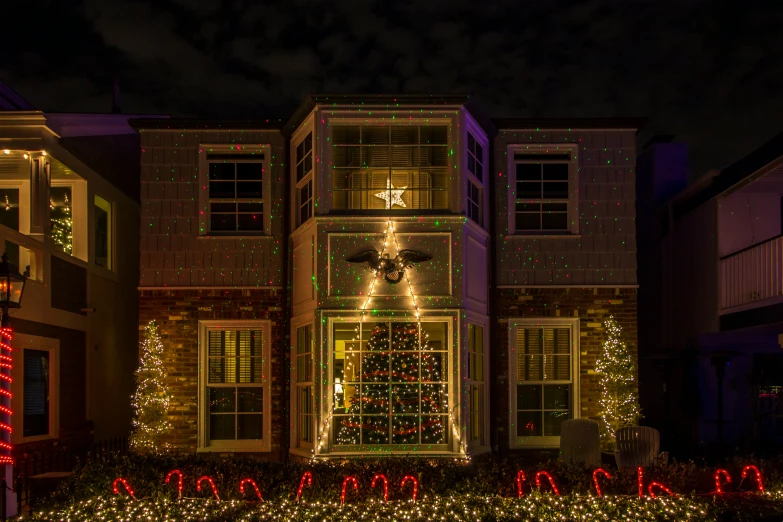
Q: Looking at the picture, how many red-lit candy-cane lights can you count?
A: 15